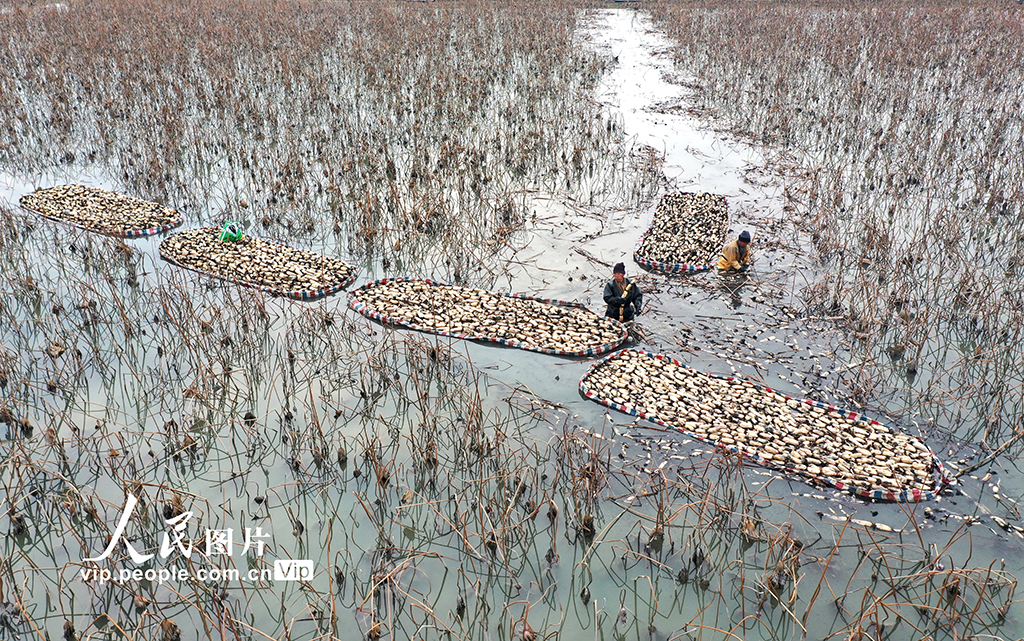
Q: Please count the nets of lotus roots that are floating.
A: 5